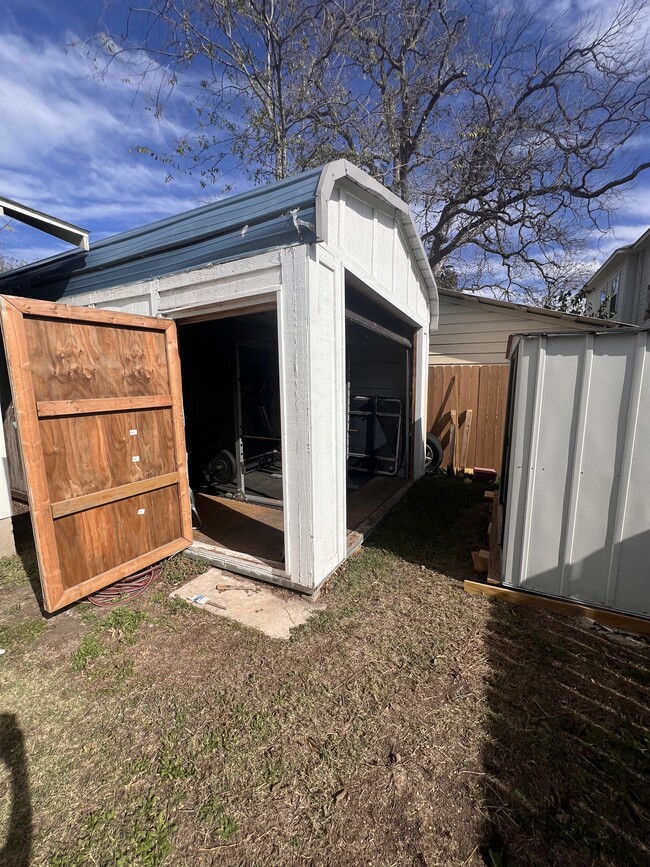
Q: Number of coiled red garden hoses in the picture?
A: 1